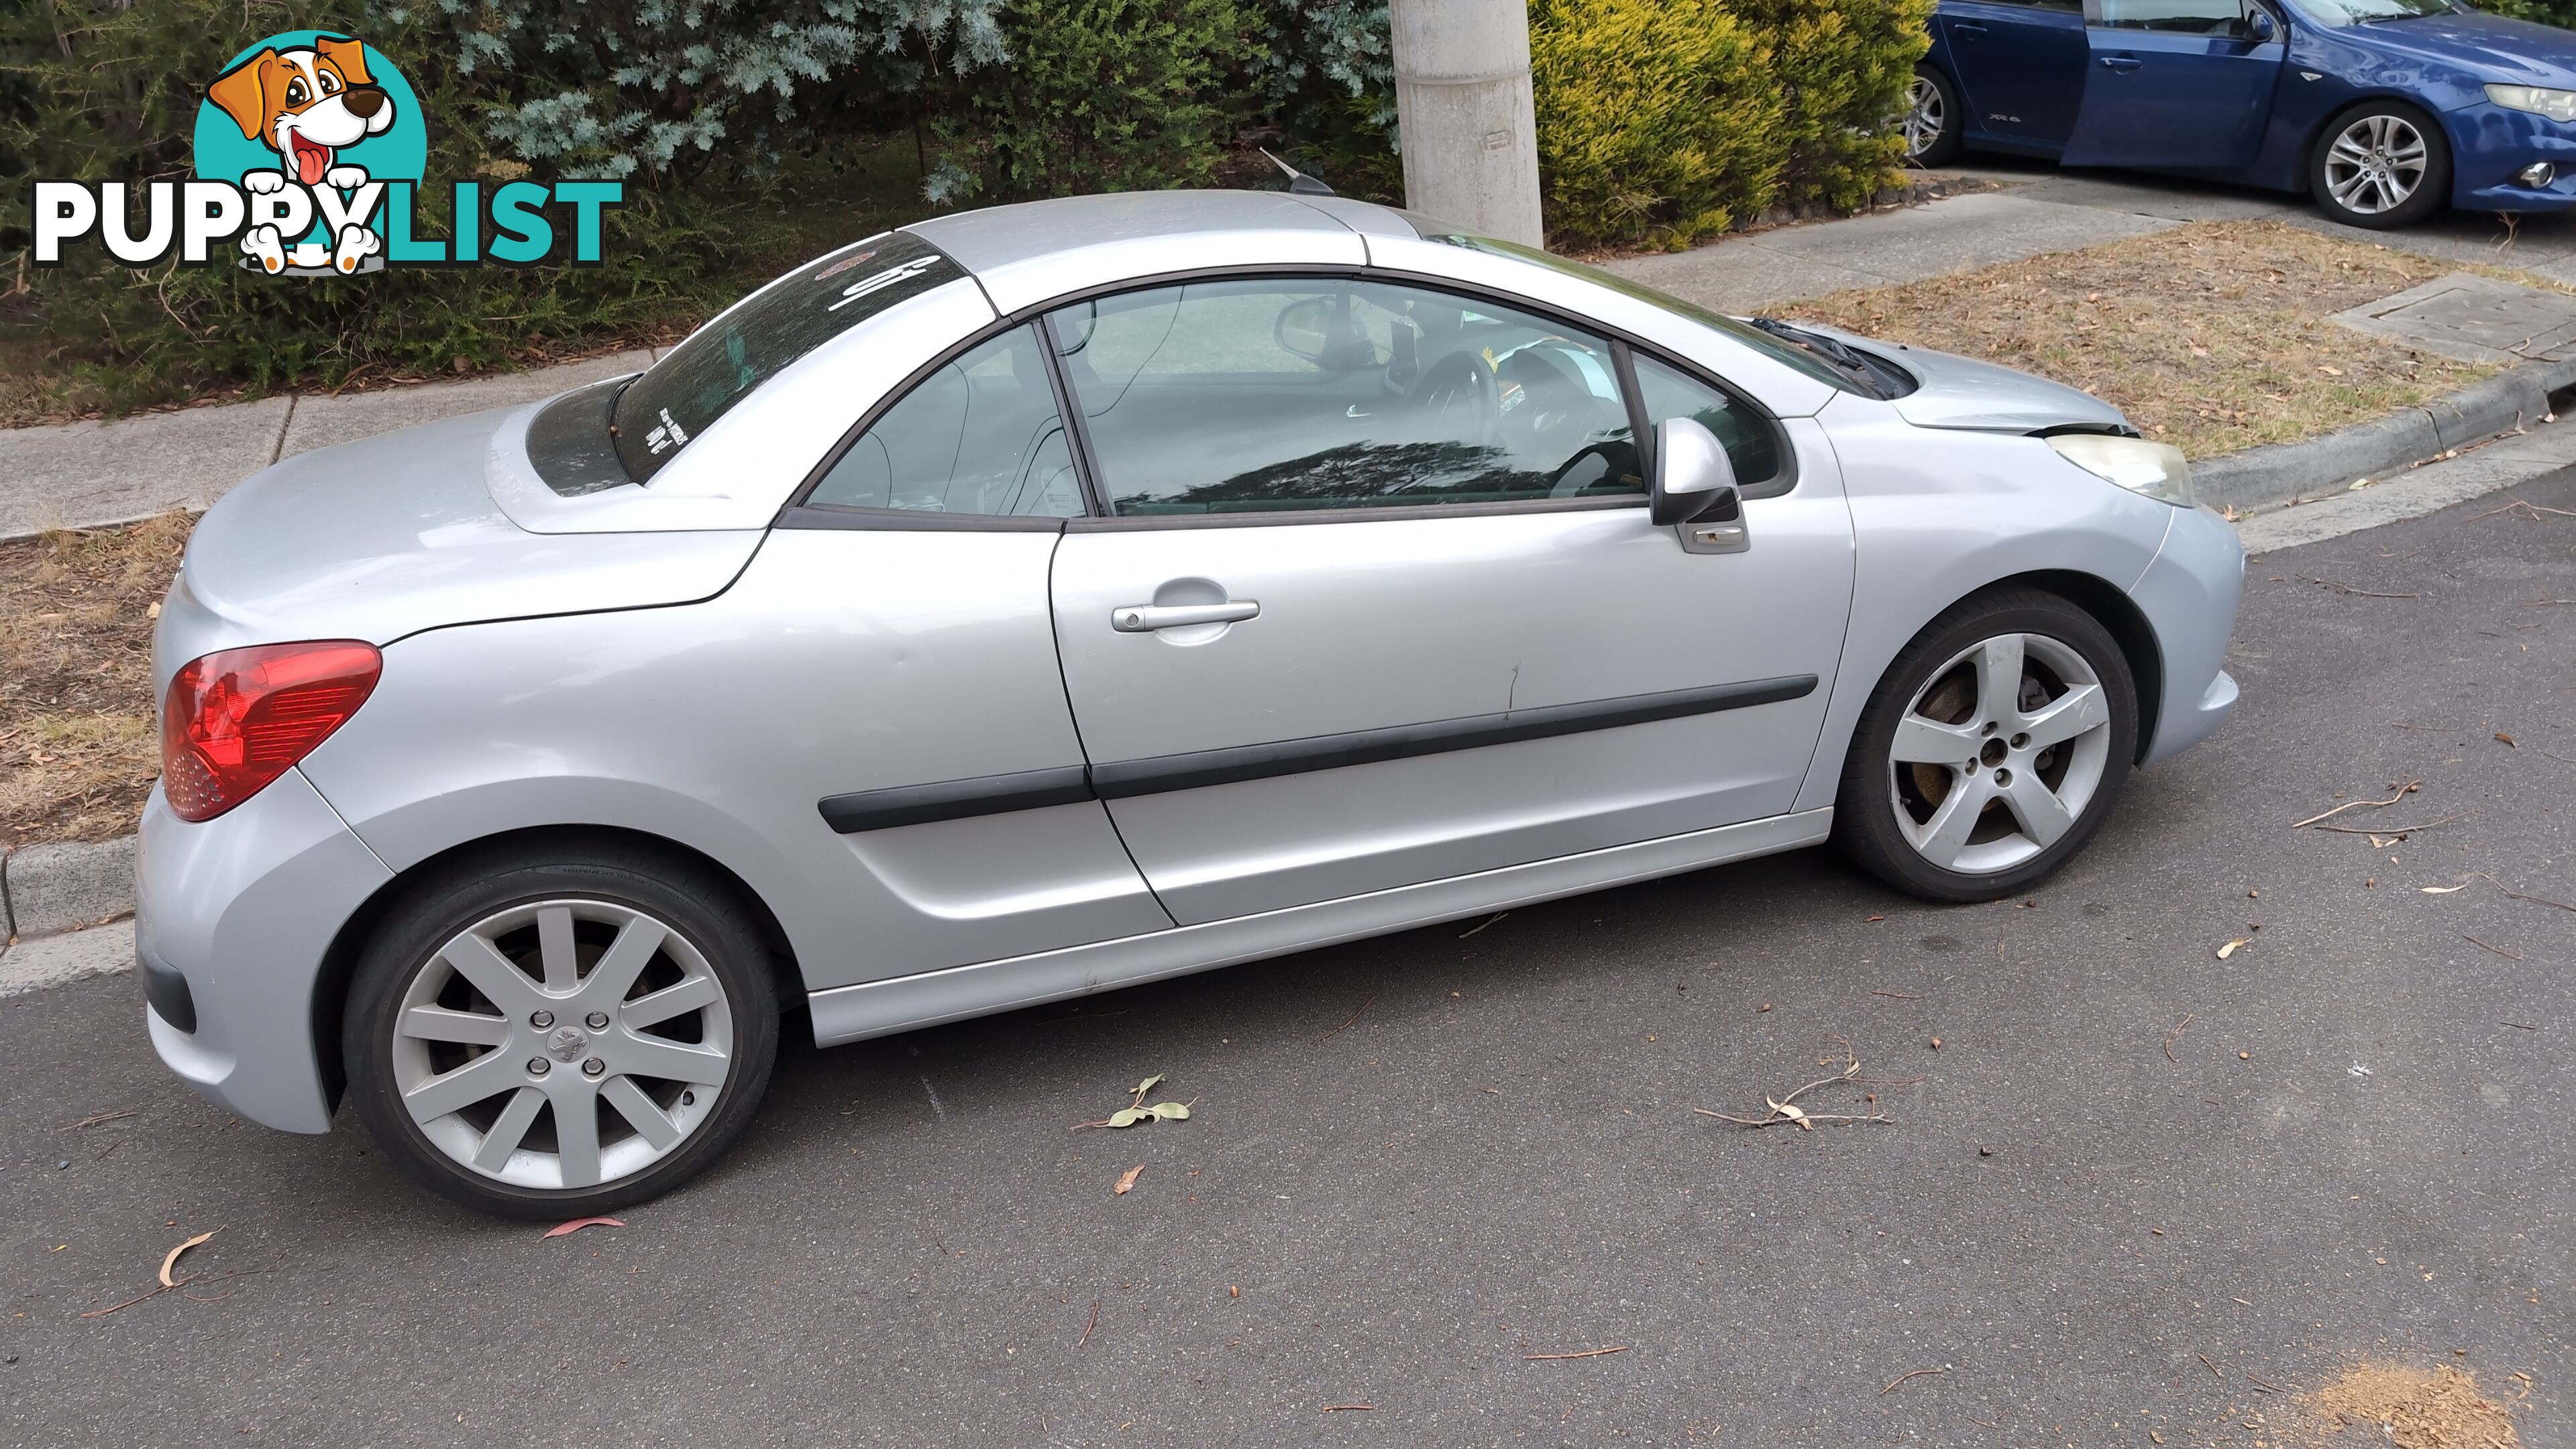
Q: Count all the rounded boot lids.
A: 1